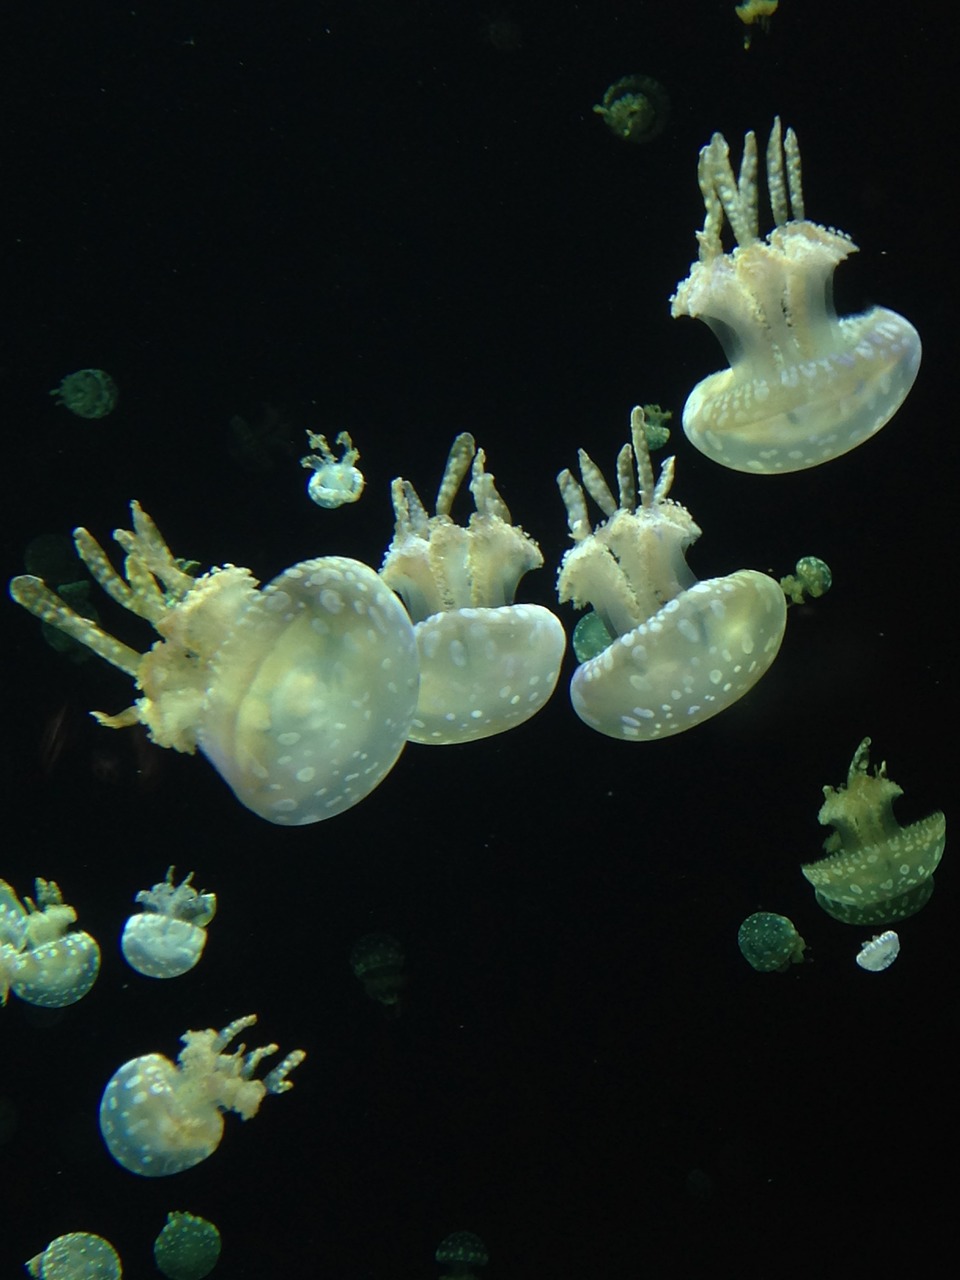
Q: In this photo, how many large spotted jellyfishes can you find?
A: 4